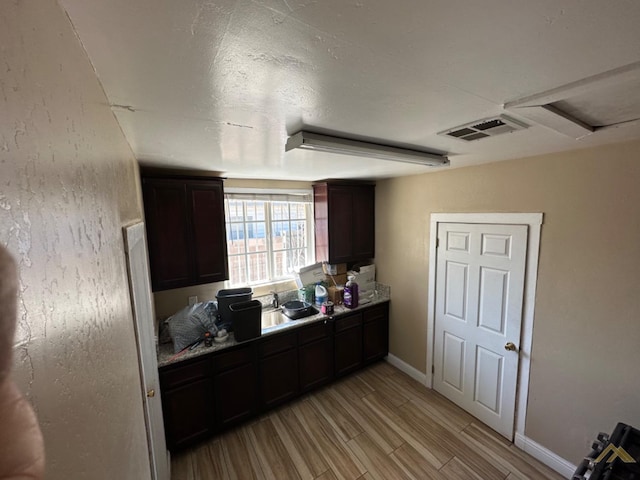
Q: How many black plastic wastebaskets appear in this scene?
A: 2